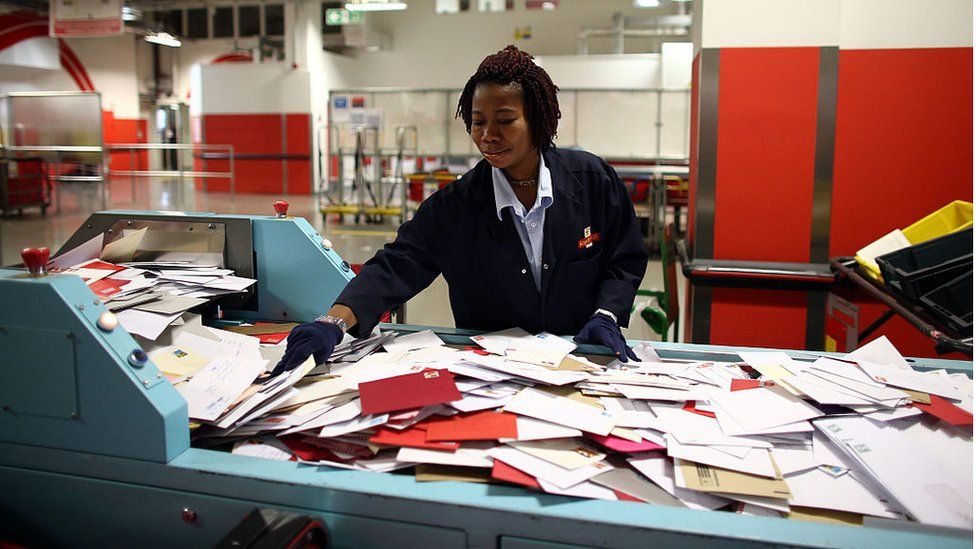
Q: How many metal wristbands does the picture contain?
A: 1